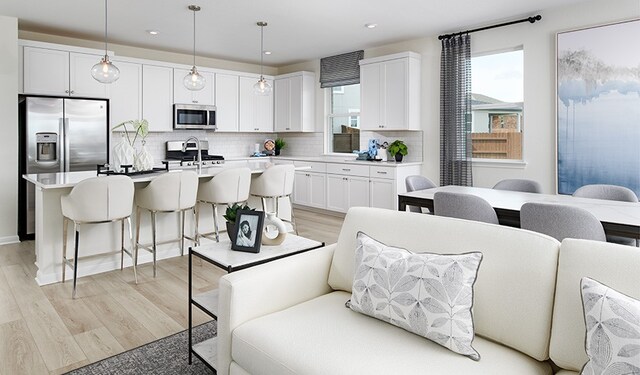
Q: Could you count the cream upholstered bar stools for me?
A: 4